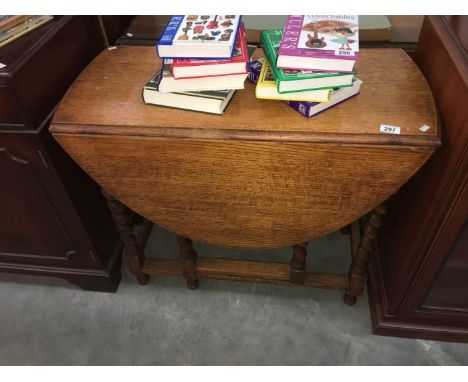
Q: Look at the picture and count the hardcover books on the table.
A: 8